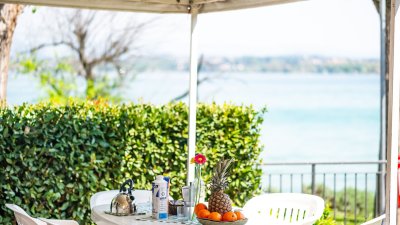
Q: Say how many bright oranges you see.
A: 5